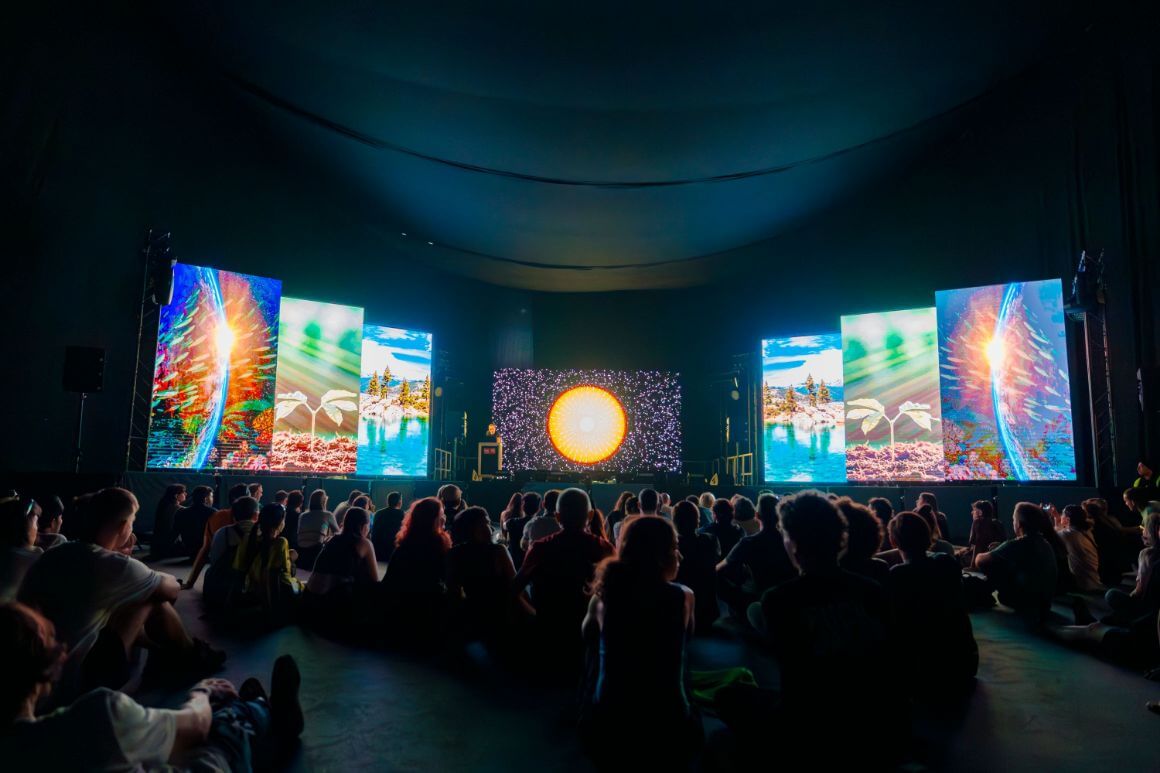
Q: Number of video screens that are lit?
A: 7